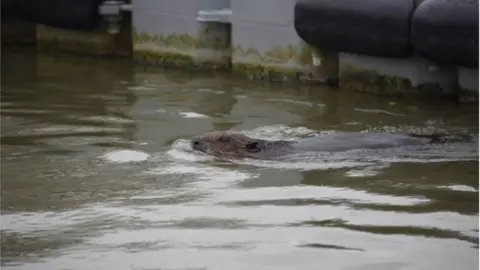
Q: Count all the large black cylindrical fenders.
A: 3